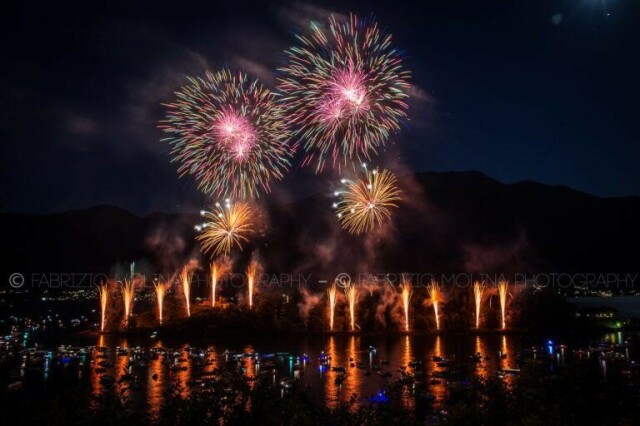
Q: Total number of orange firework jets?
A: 12